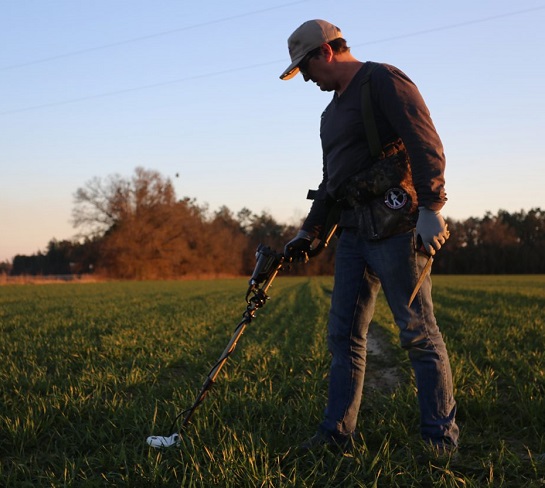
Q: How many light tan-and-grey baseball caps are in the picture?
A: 1